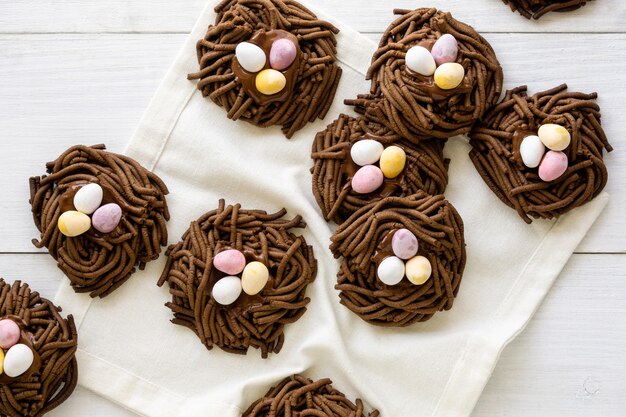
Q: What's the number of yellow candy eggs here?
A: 8